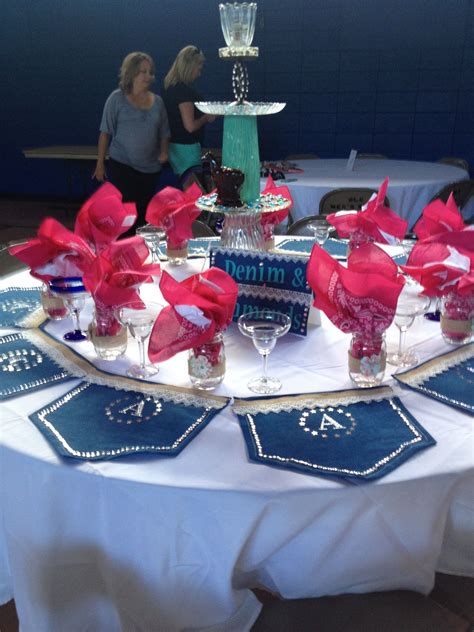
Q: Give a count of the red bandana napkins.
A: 10